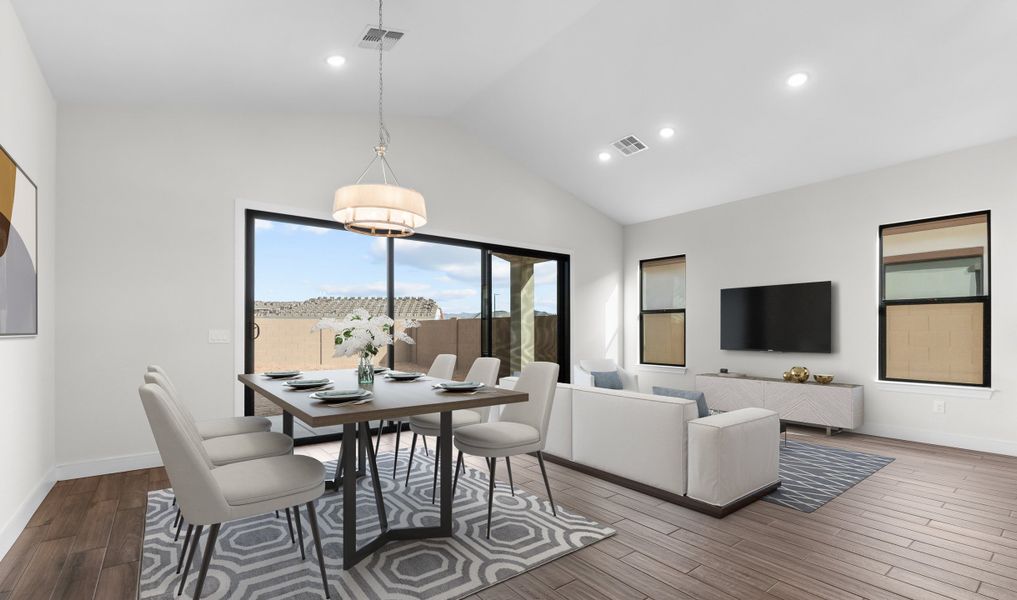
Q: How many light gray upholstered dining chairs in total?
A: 6